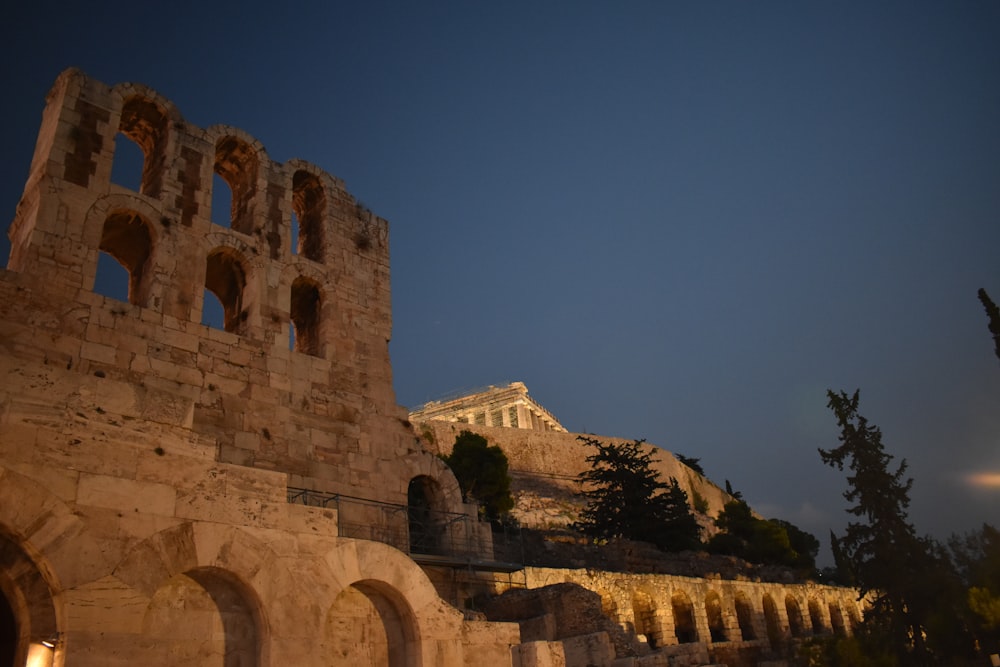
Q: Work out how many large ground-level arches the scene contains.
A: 3